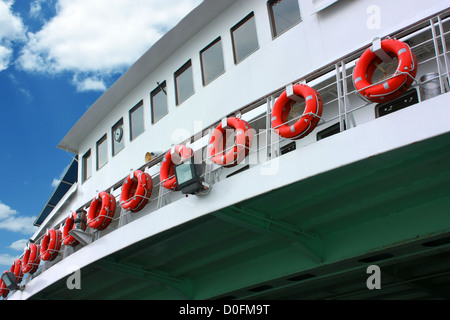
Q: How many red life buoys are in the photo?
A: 11